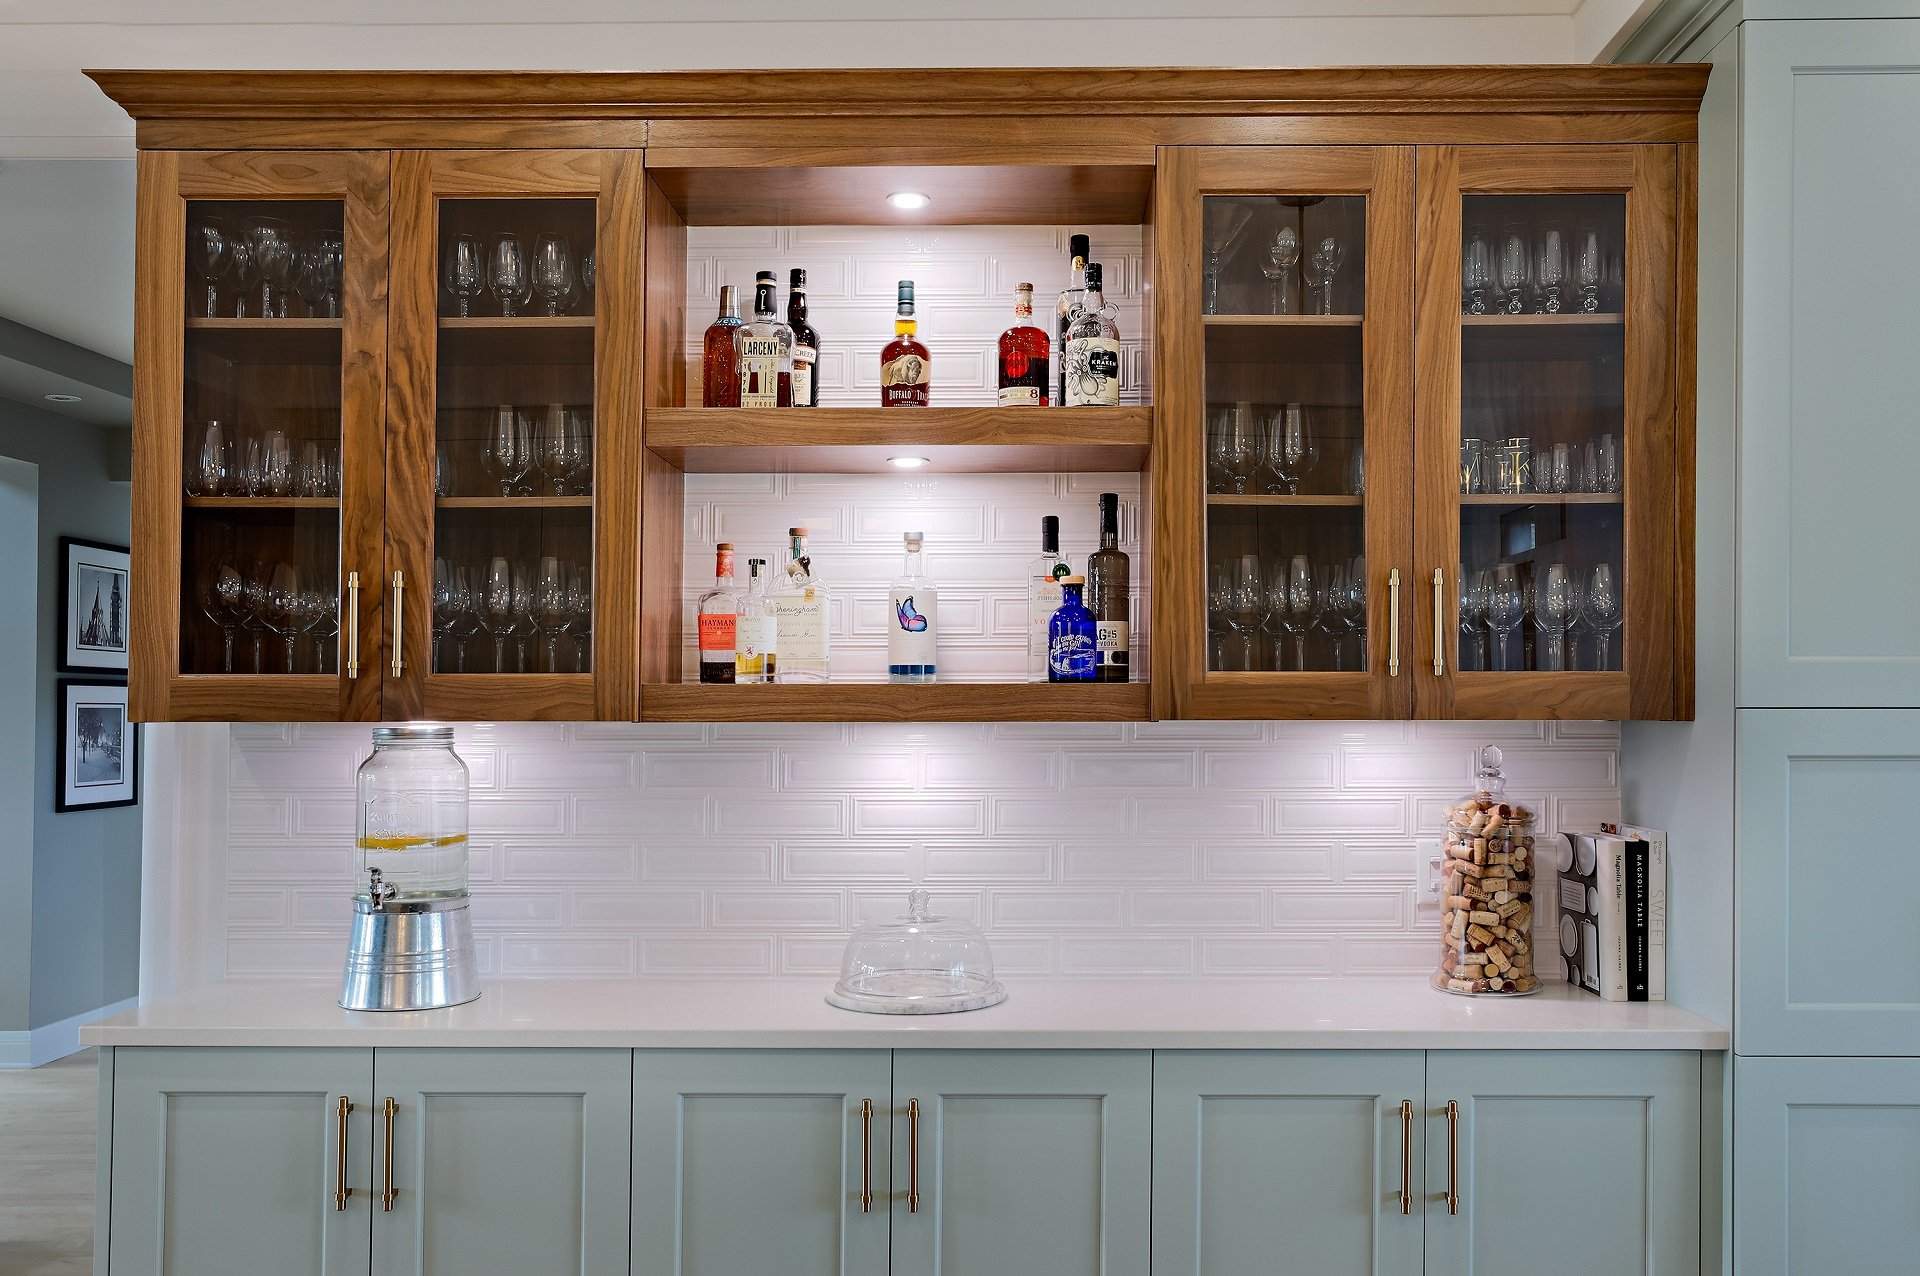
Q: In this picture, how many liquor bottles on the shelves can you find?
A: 14